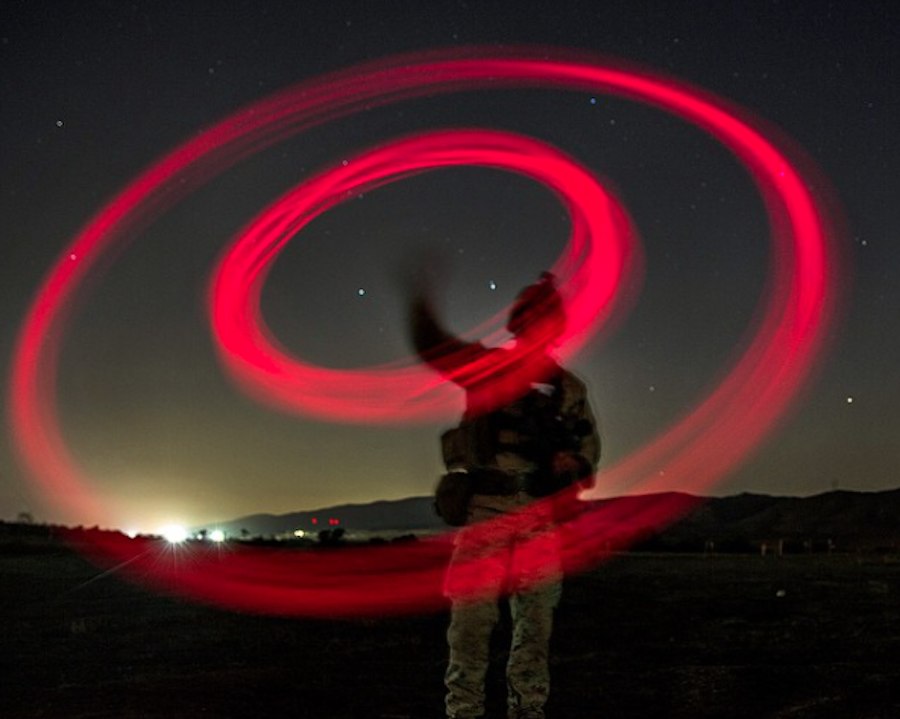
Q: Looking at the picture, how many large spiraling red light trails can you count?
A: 2